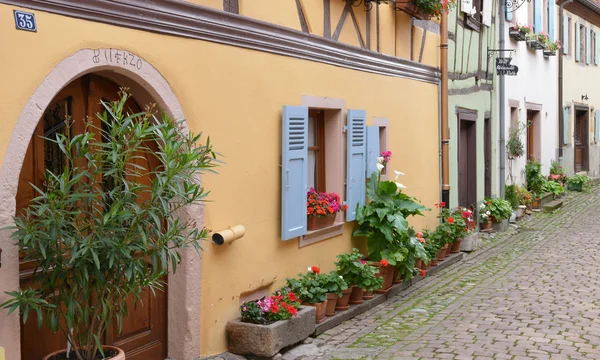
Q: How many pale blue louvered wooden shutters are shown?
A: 2